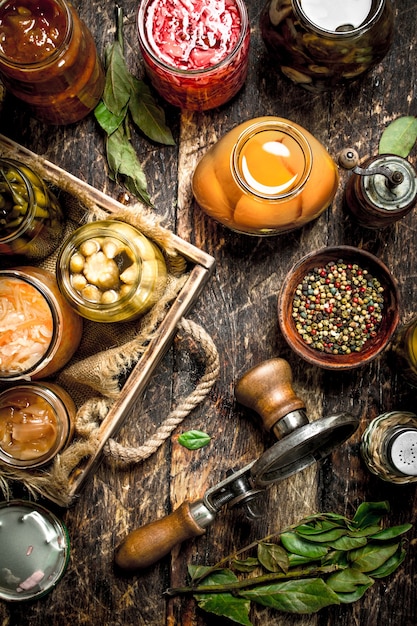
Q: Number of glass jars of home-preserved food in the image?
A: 8